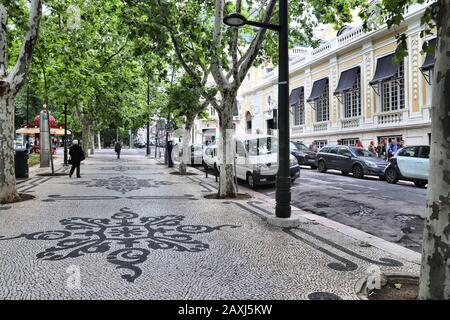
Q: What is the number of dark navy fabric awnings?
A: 5